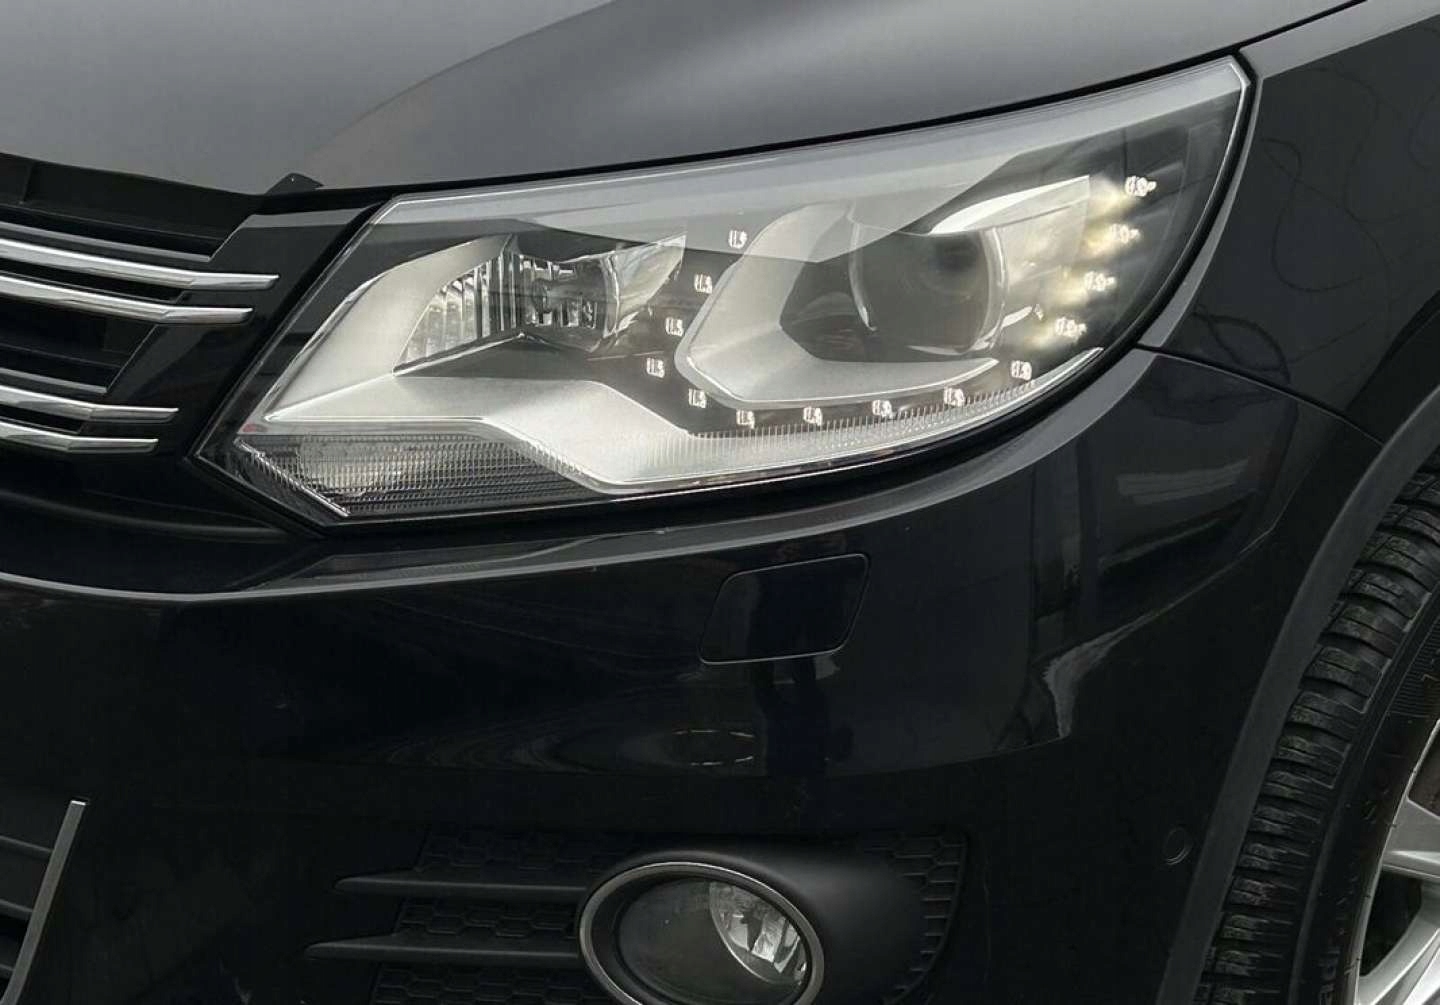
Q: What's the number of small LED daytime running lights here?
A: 14